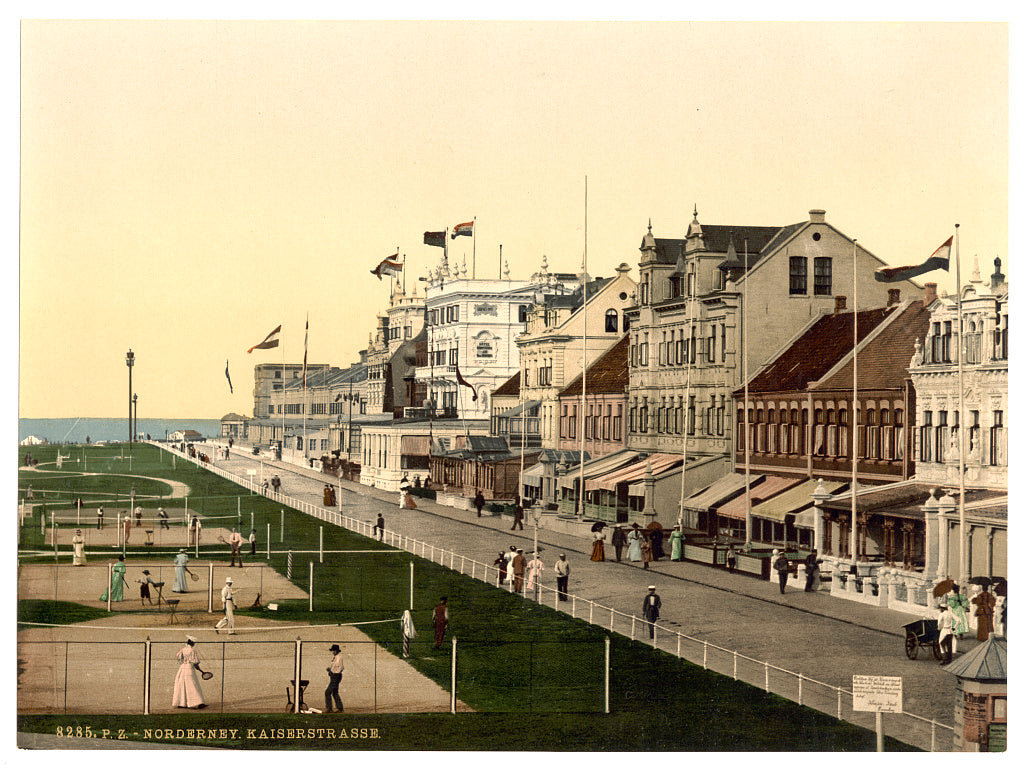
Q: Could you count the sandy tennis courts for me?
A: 4